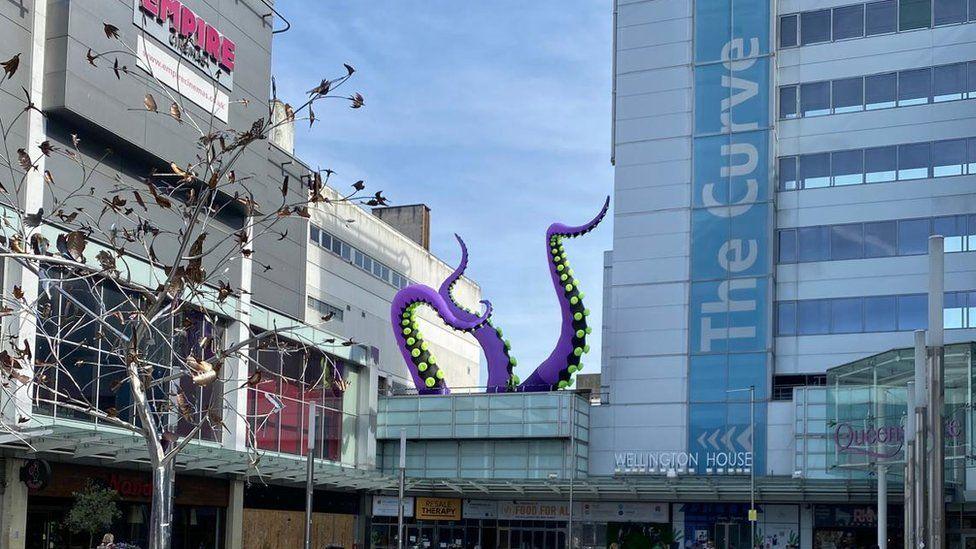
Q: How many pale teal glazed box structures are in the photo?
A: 2